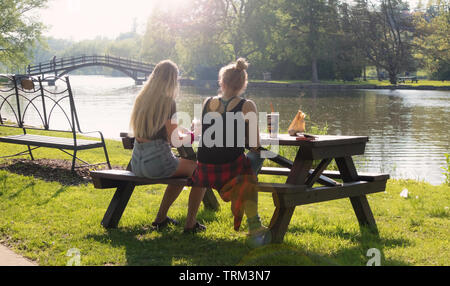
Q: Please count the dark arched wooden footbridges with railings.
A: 1